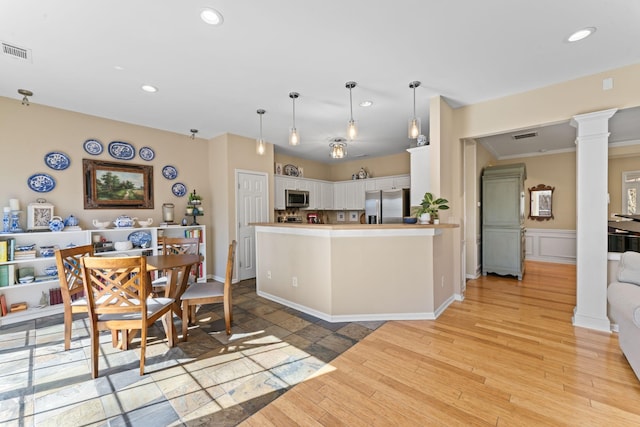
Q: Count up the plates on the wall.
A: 7